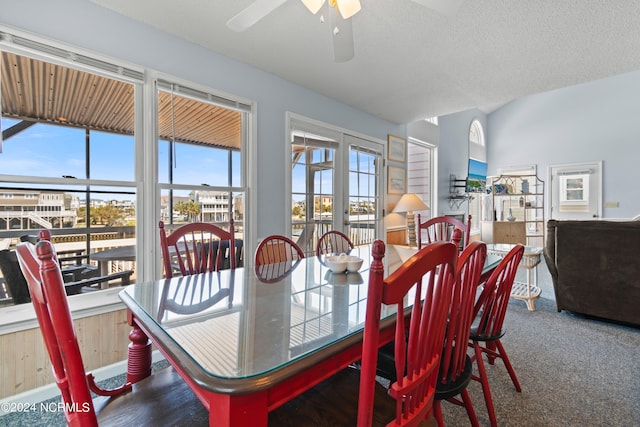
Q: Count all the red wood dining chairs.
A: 8